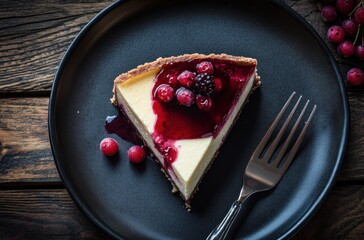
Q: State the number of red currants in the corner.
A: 8